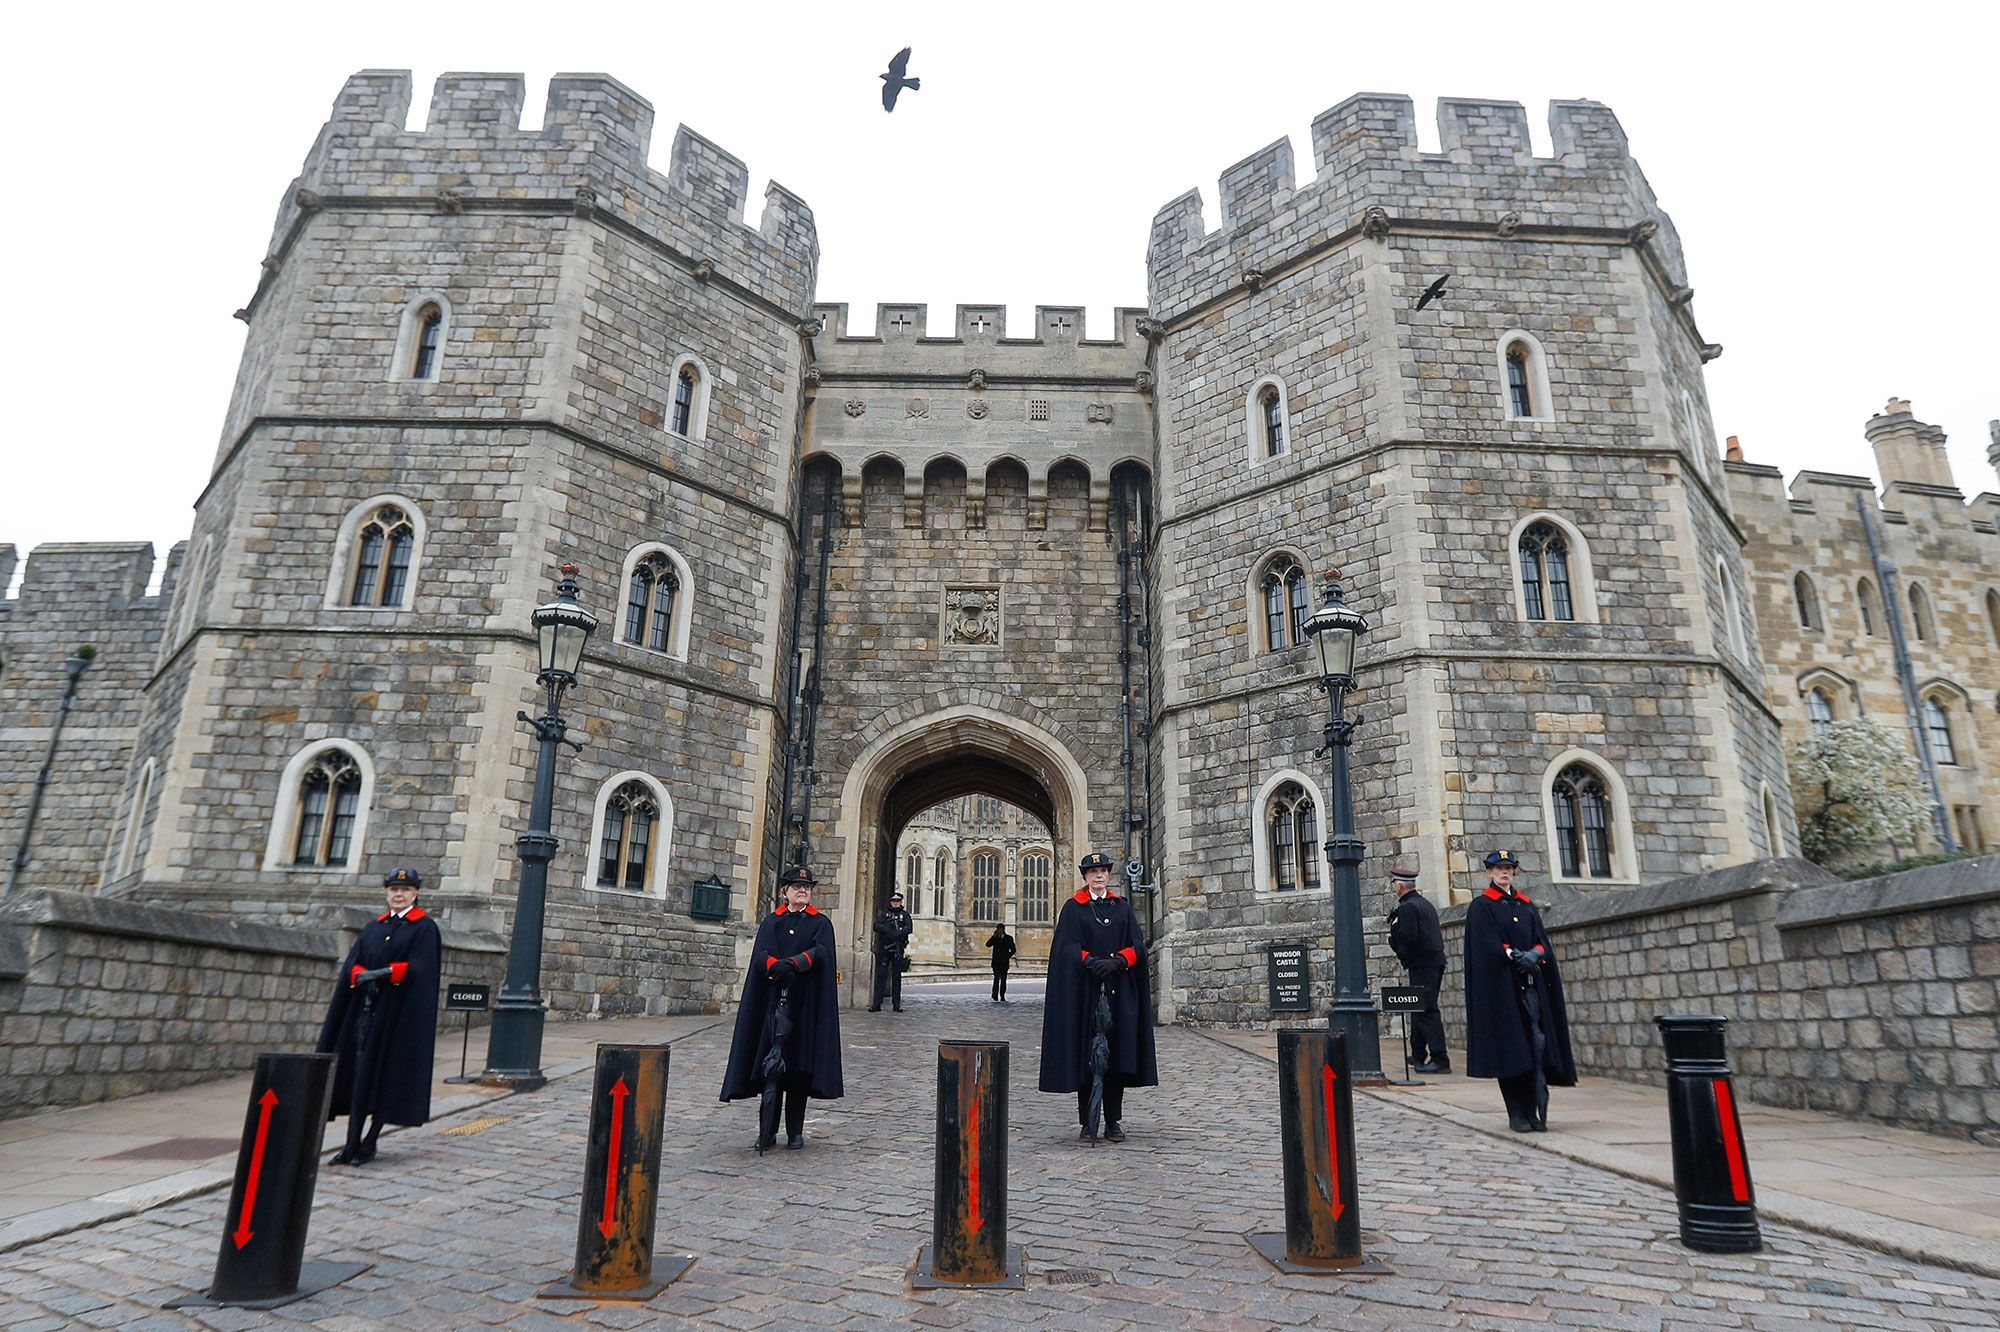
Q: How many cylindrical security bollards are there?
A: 5